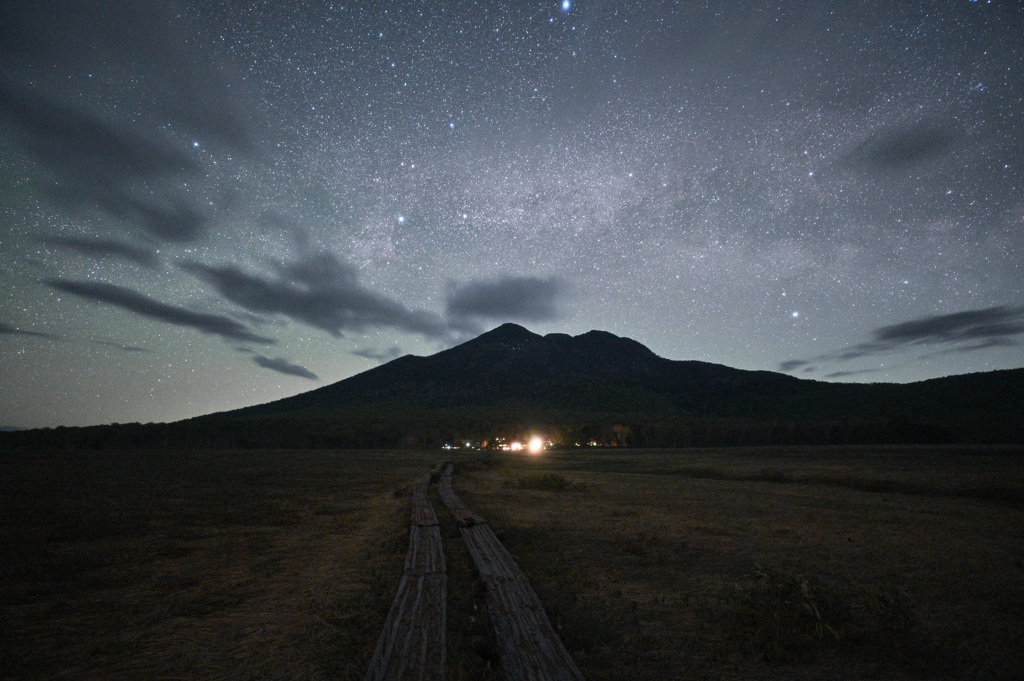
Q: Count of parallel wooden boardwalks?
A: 2